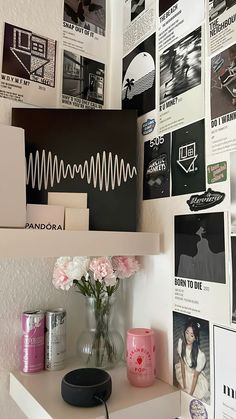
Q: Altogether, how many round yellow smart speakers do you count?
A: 0